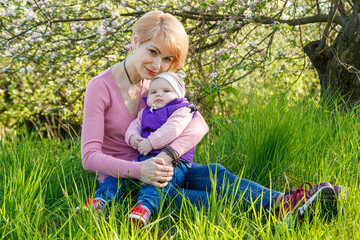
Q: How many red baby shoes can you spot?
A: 2